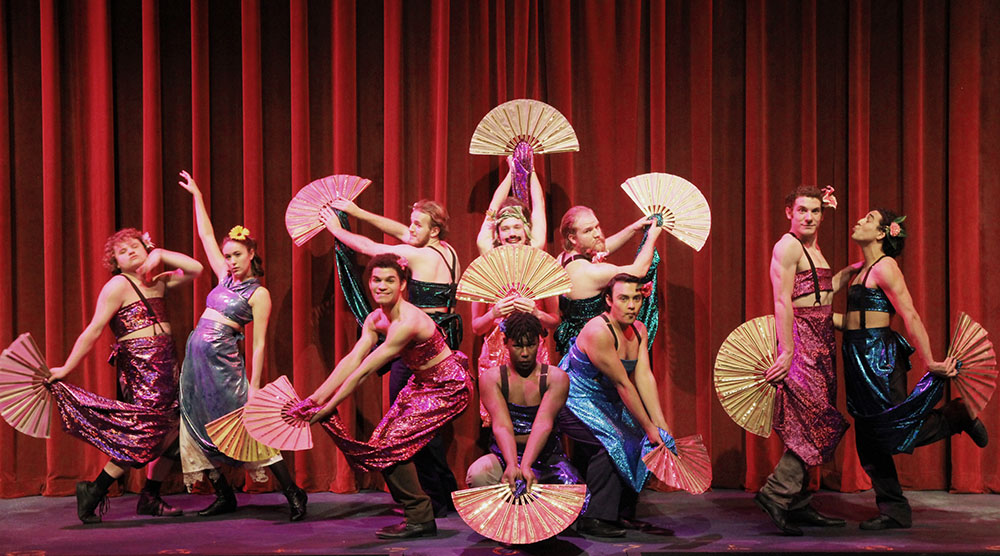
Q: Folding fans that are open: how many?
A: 11